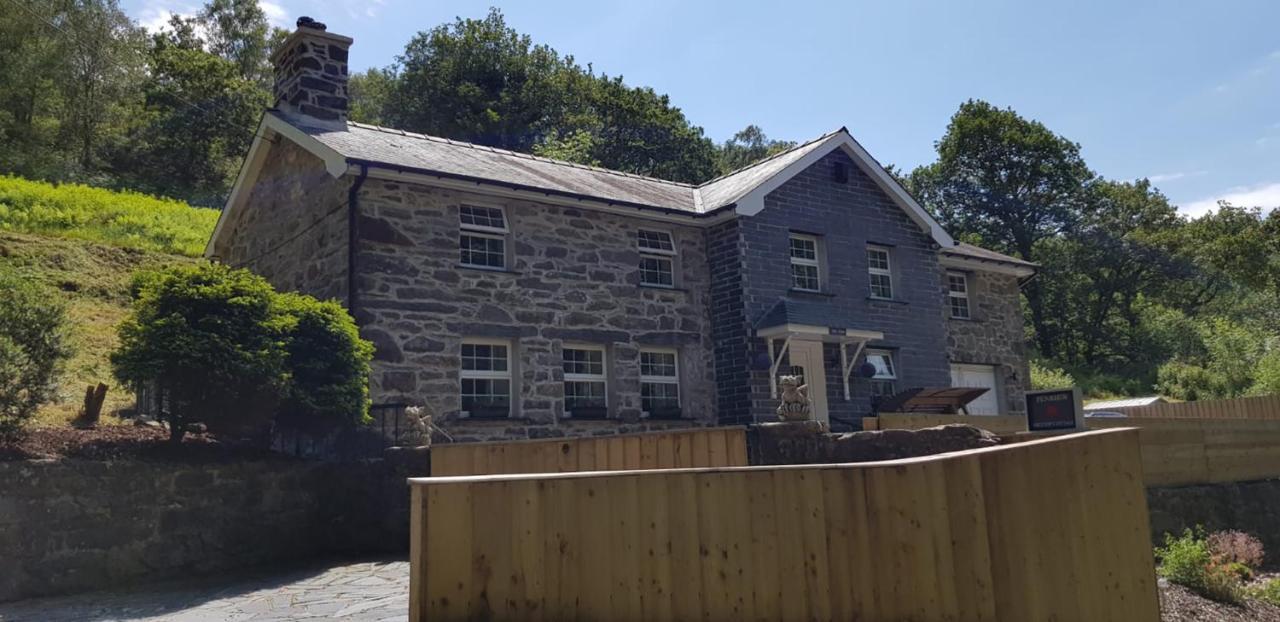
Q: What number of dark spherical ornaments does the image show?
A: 2